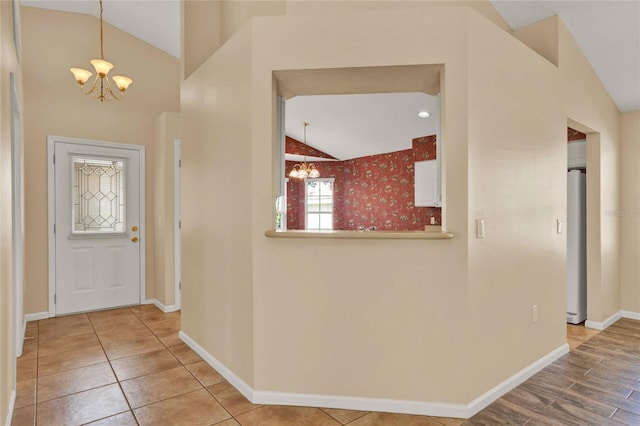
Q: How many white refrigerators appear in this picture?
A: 1